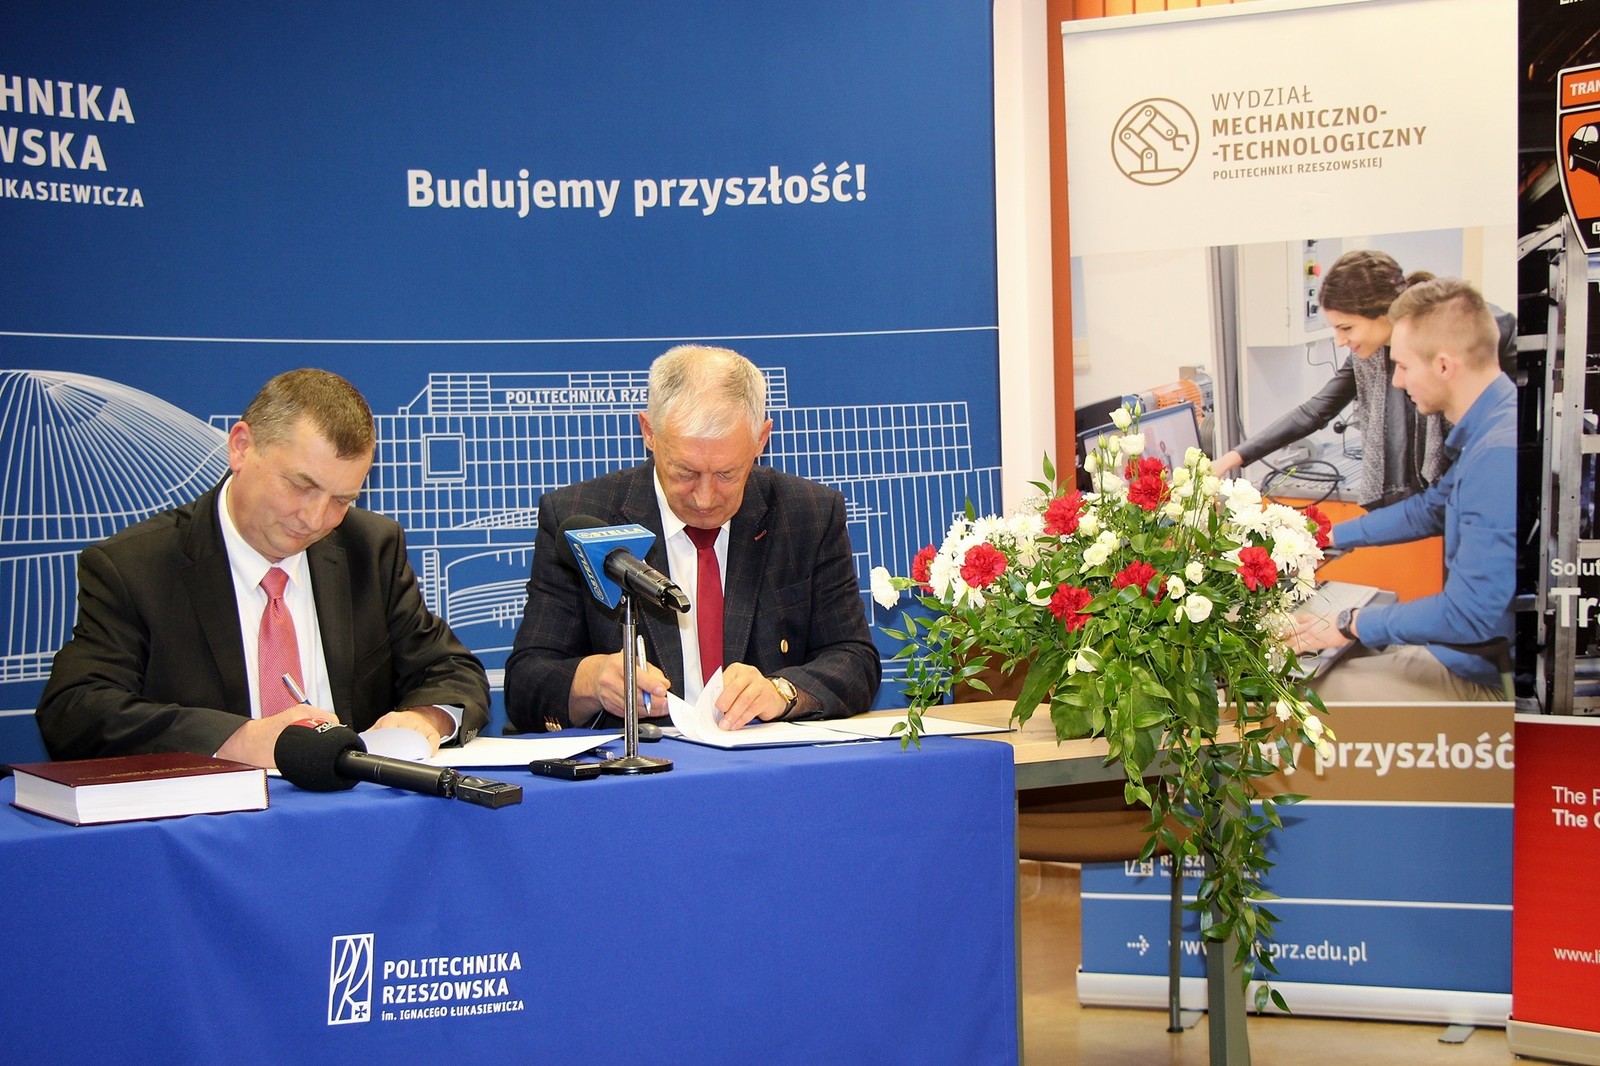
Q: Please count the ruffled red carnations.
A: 9